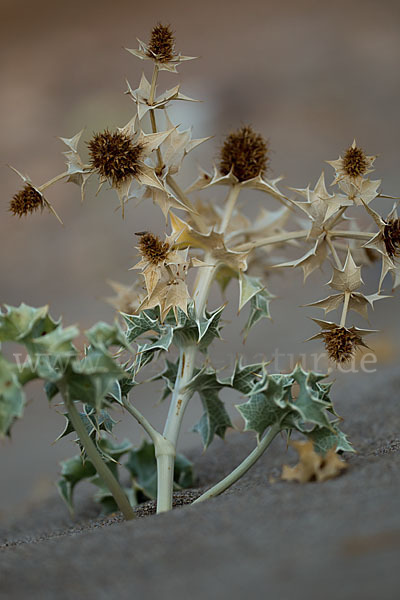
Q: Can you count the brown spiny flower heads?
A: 8